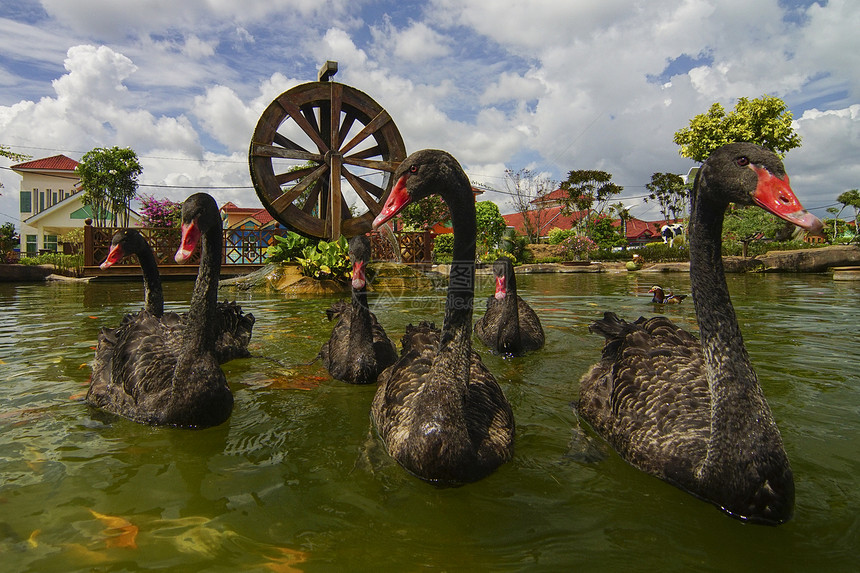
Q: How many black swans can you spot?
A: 6